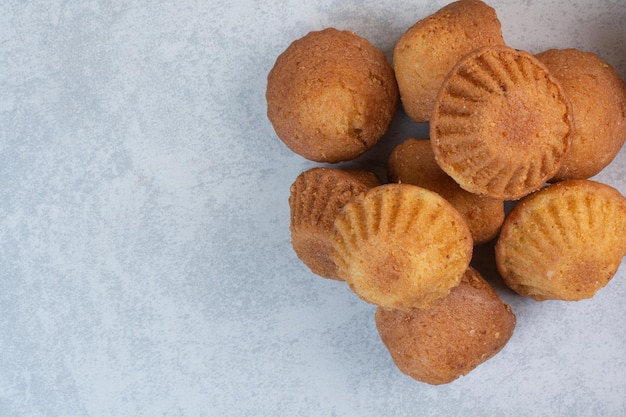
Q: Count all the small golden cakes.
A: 9